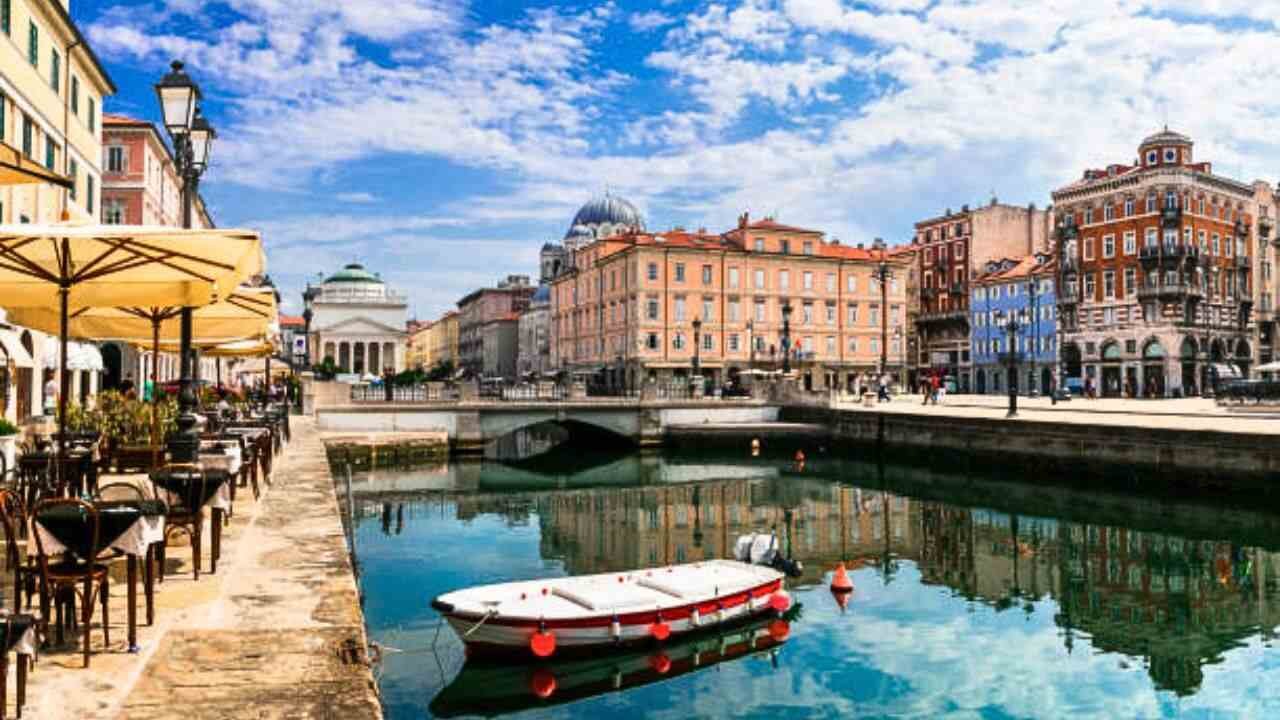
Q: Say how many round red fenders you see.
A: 3